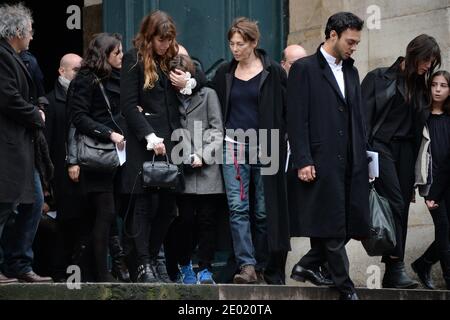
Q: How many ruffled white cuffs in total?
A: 2